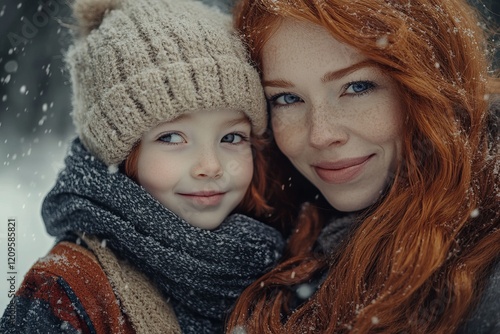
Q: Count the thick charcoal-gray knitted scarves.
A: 1